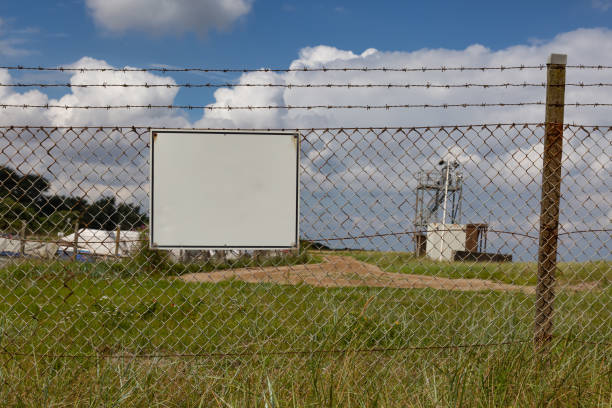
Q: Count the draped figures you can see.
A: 0